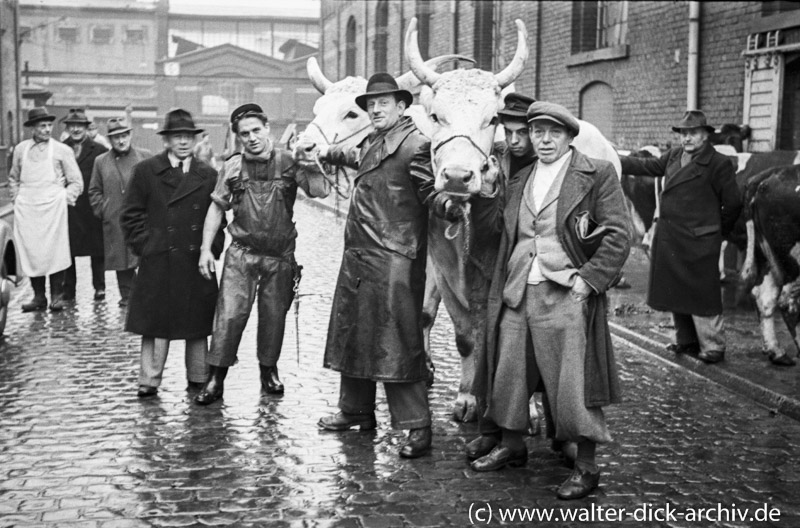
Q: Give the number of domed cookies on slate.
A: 0